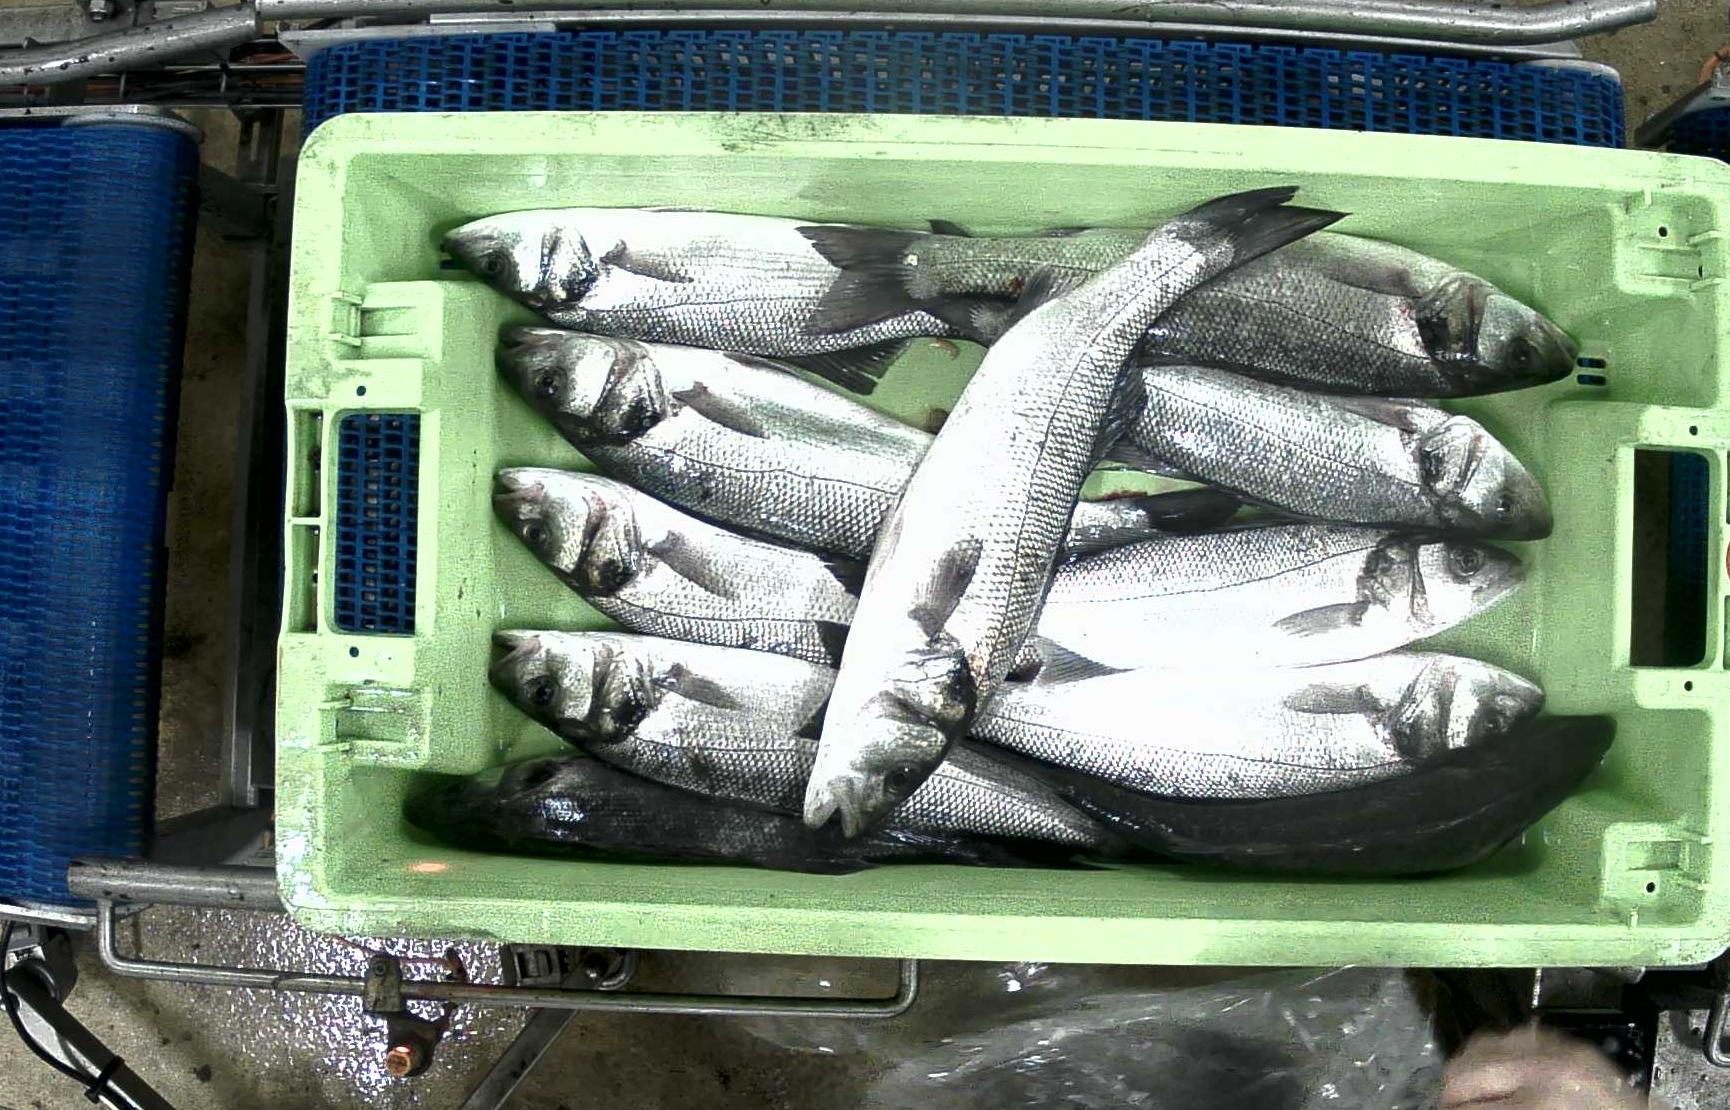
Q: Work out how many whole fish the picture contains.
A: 11